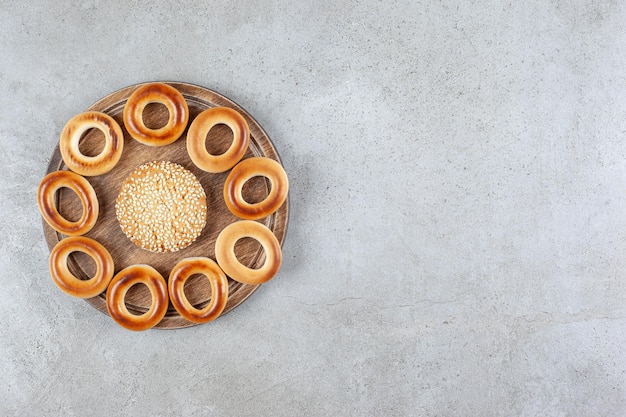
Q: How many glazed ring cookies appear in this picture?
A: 9